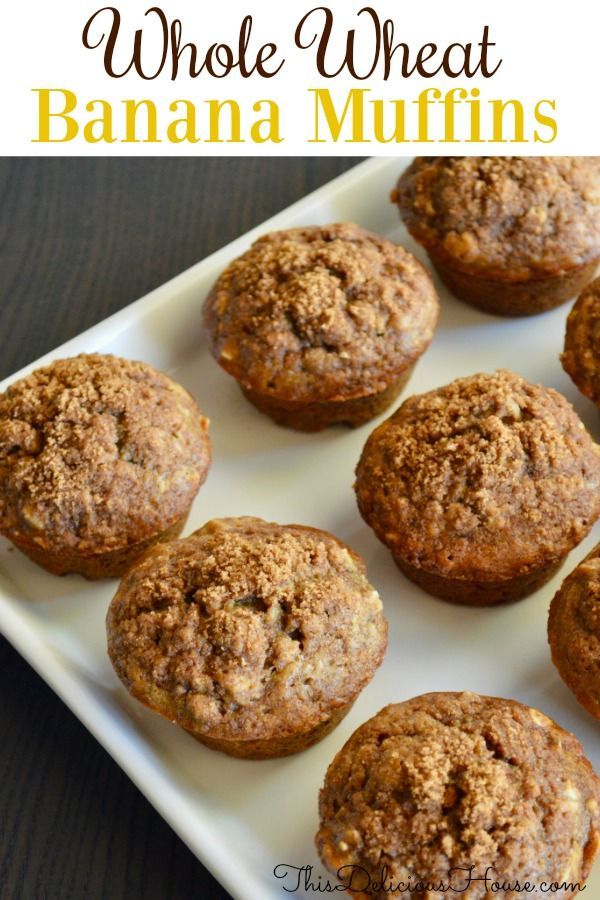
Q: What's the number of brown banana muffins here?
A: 8